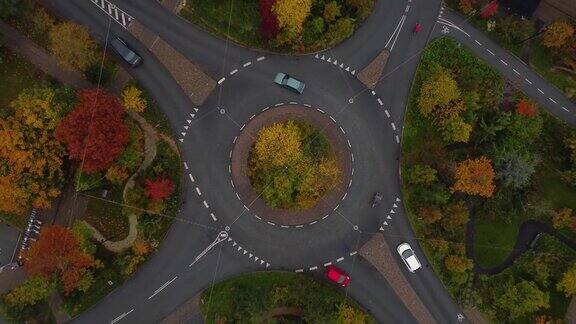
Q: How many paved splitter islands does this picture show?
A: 3